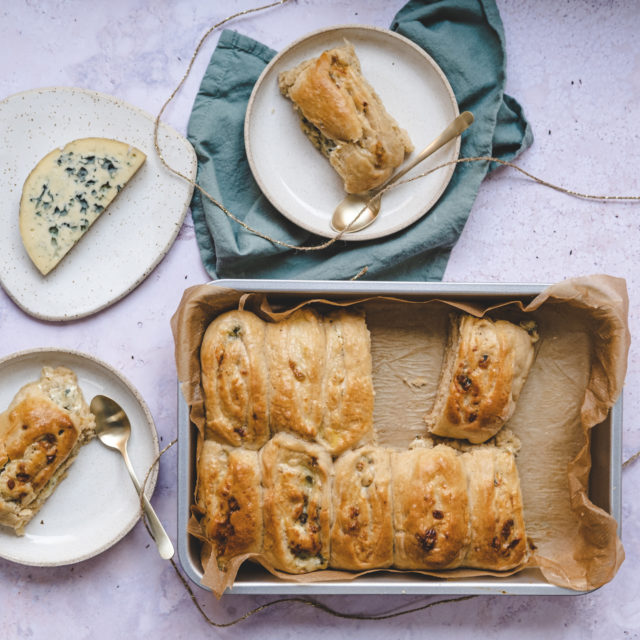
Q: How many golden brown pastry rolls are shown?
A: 11